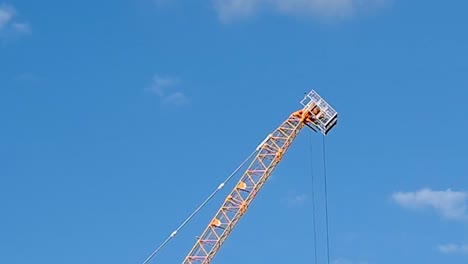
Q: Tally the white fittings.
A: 3